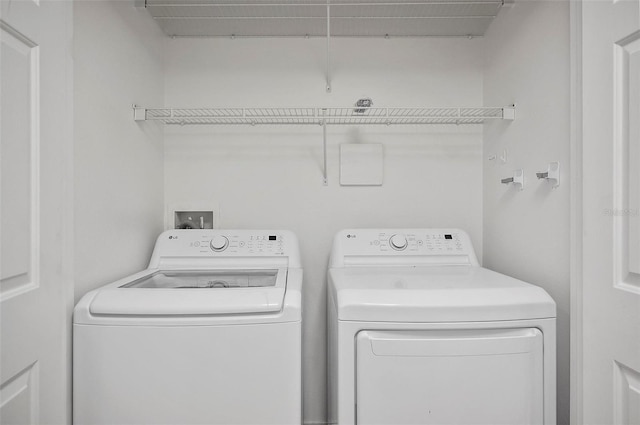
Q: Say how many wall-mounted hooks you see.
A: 2